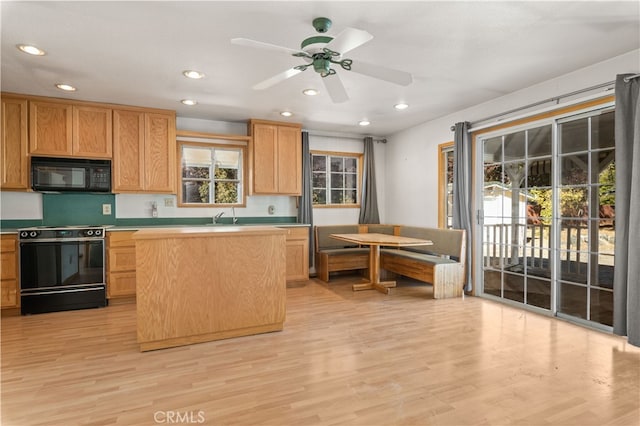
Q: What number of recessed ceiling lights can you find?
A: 8